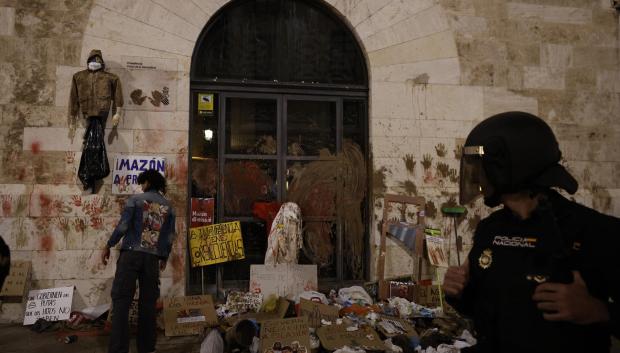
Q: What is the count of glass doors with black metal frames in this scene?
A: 2